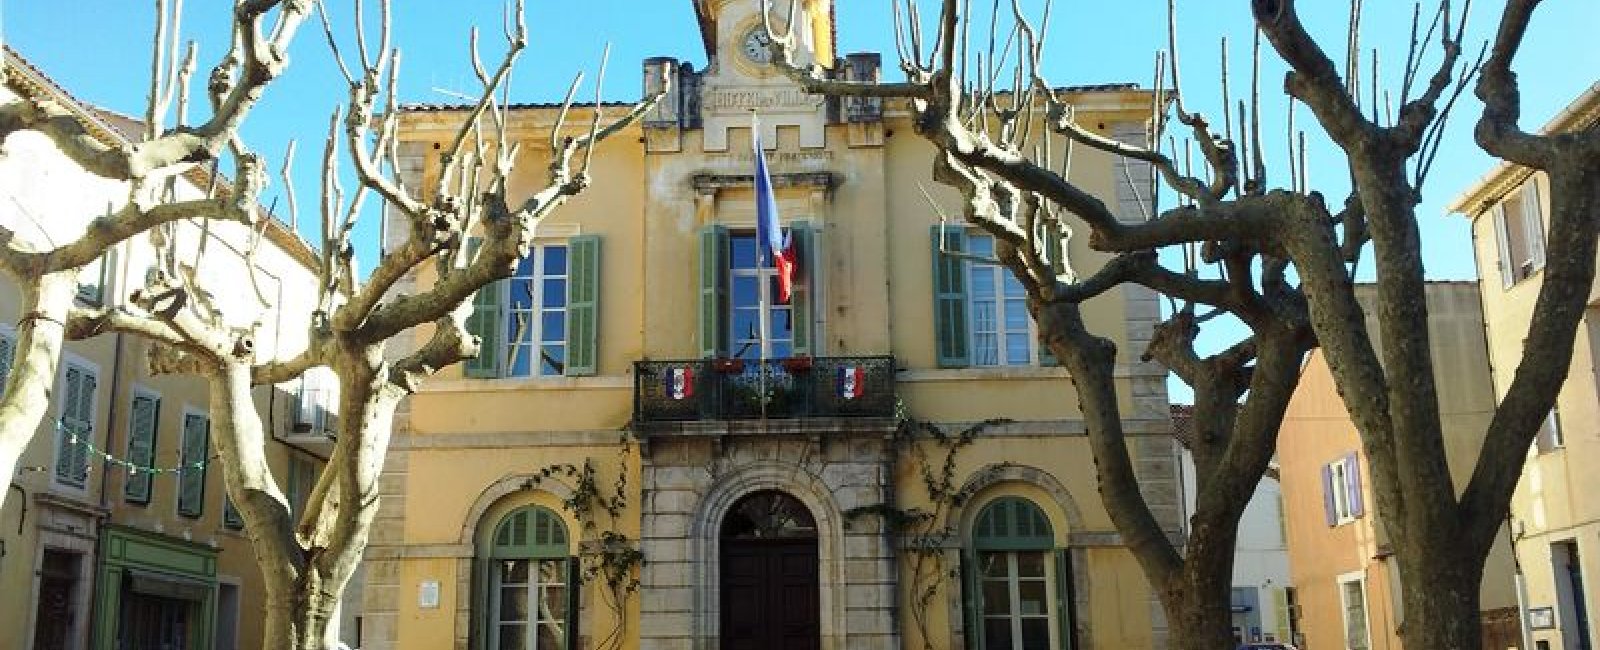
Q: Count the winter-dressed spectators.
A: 0